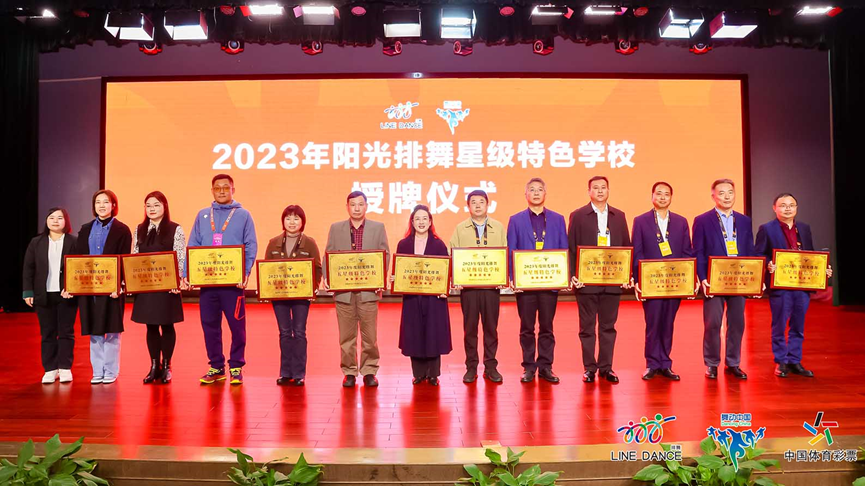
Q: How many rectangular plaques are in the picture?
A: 12